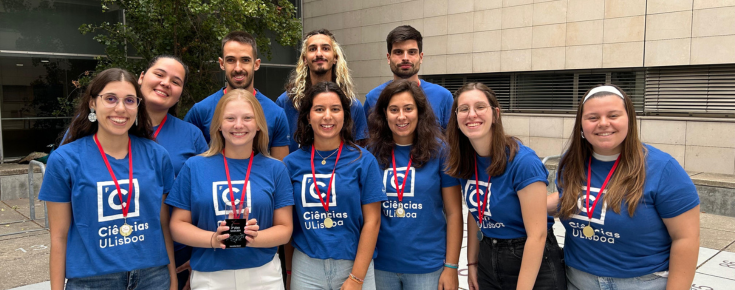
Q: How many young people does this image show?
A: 10